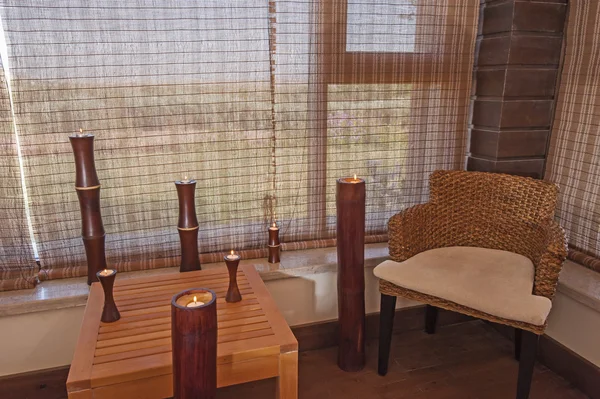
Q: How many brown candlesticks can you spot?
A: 7